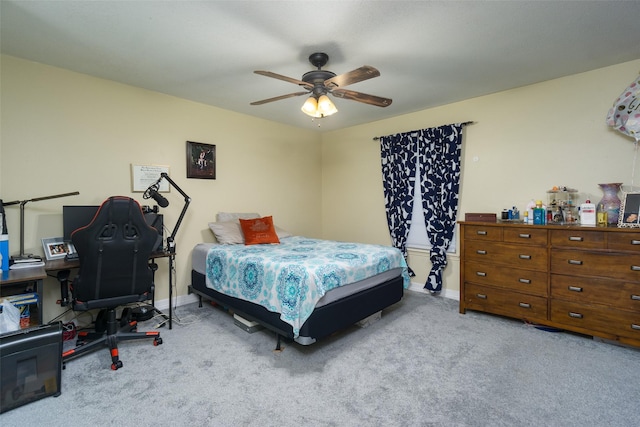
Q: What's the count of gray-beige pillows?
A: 3